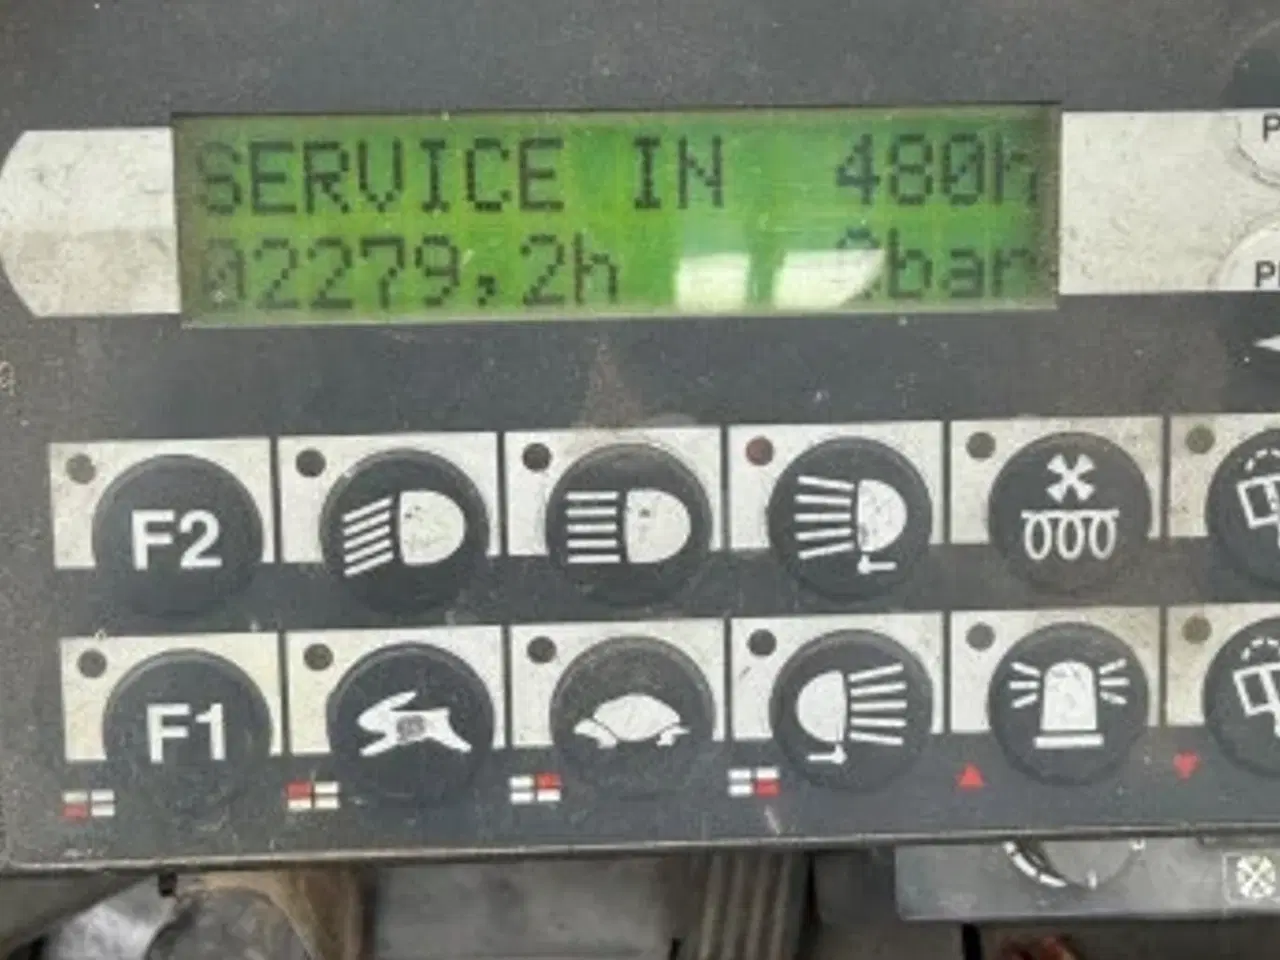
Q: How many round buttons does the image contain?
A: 12